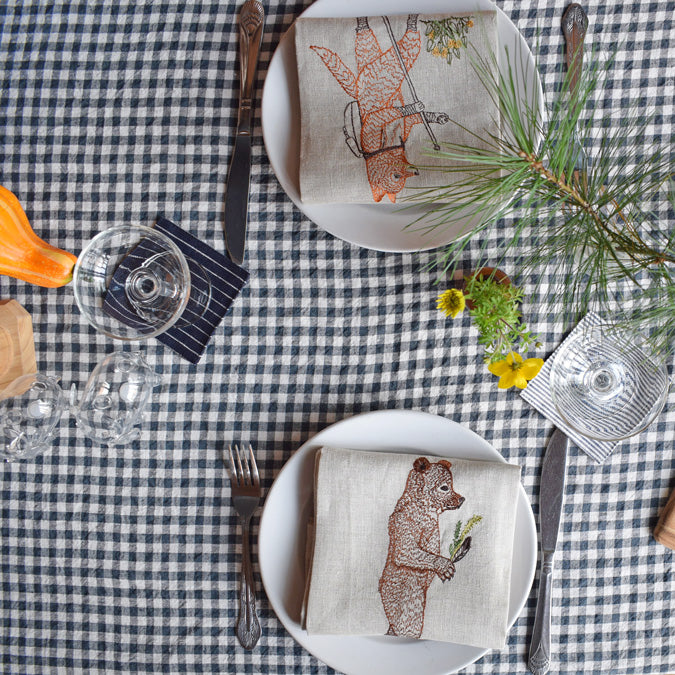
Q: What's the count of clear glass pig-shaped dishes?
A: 2